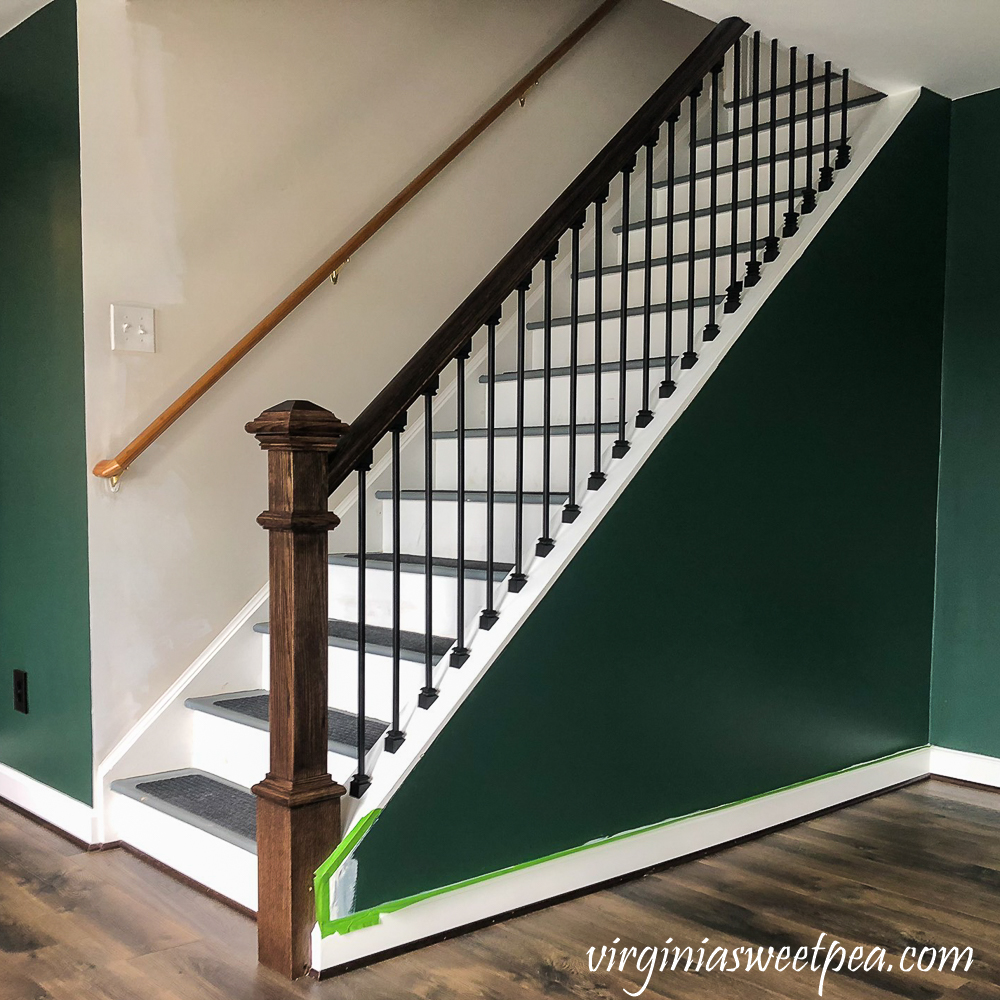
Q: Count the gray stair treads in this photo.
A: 13